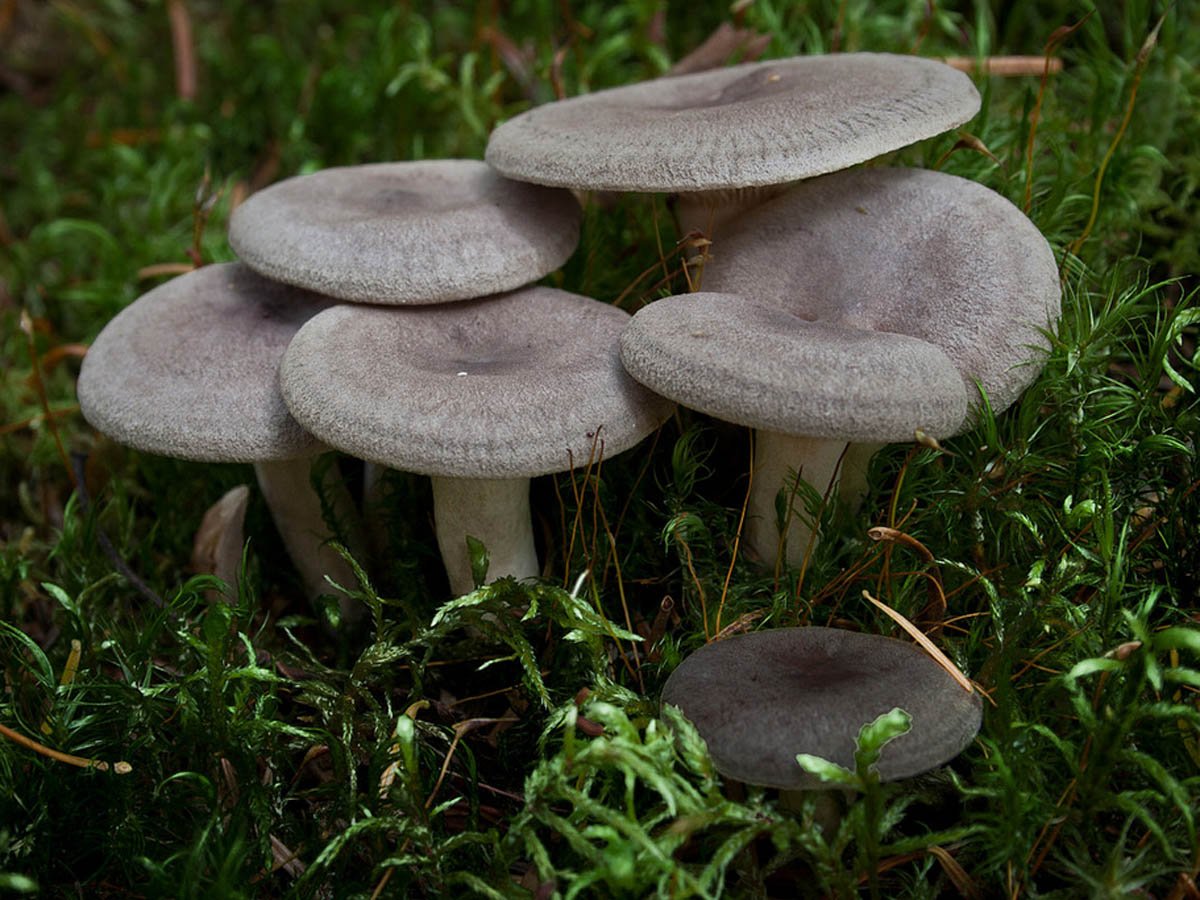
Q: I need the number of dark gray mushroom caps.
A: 1